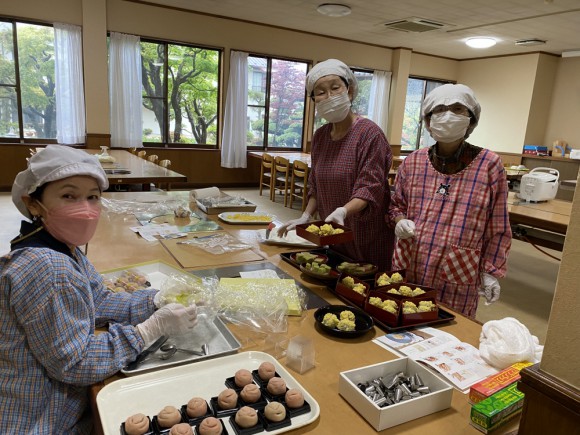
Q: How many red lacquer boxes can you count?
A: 6